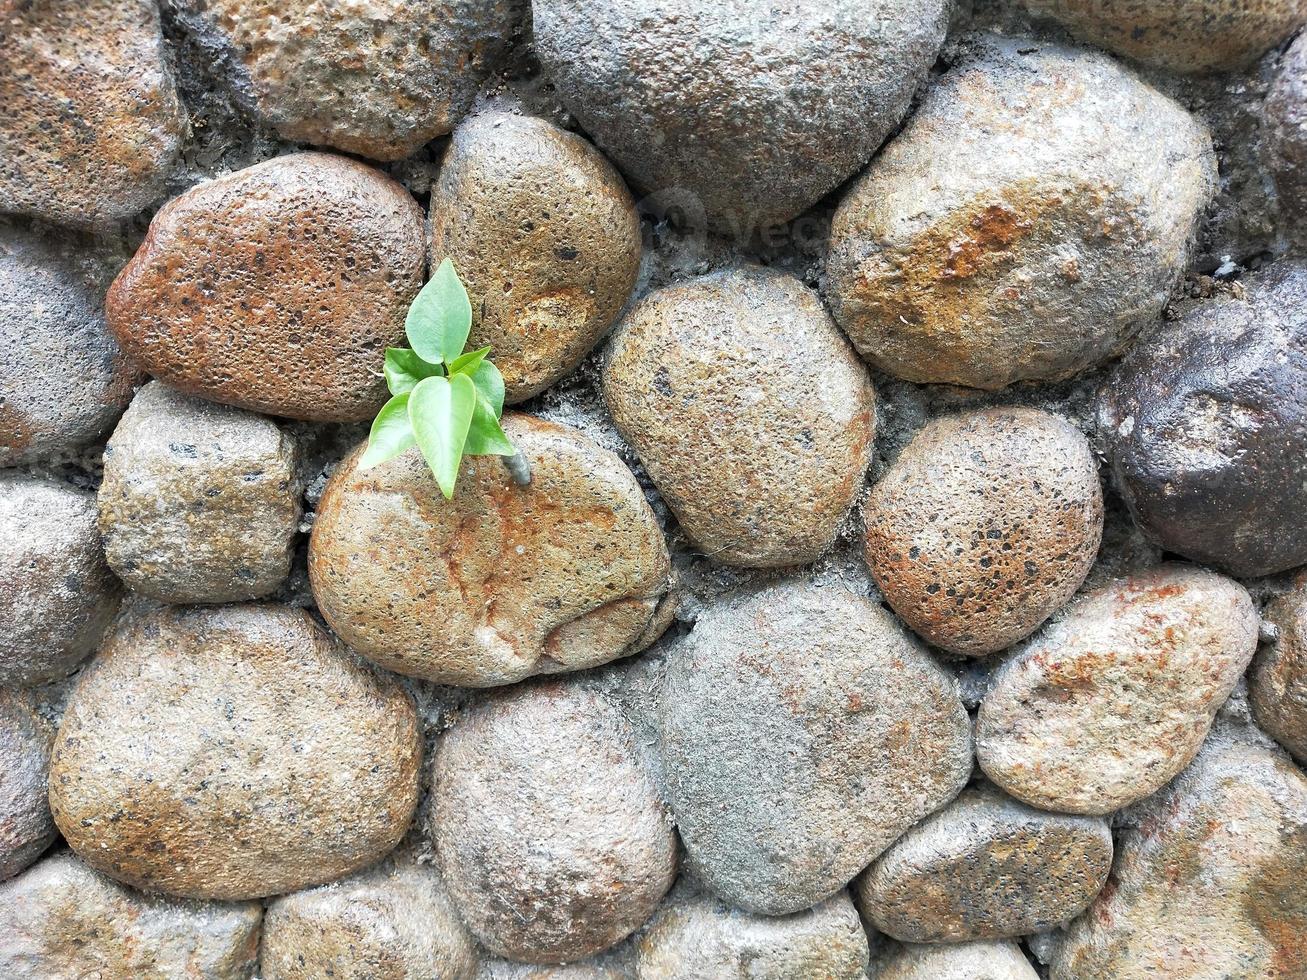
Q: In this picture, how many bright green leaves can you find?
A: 7